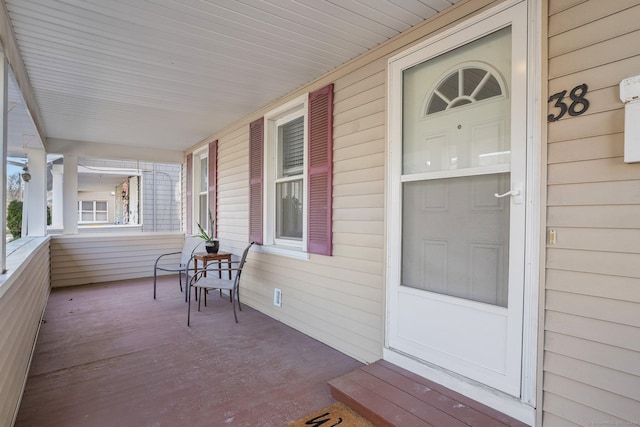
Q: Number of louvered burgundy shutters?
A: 4